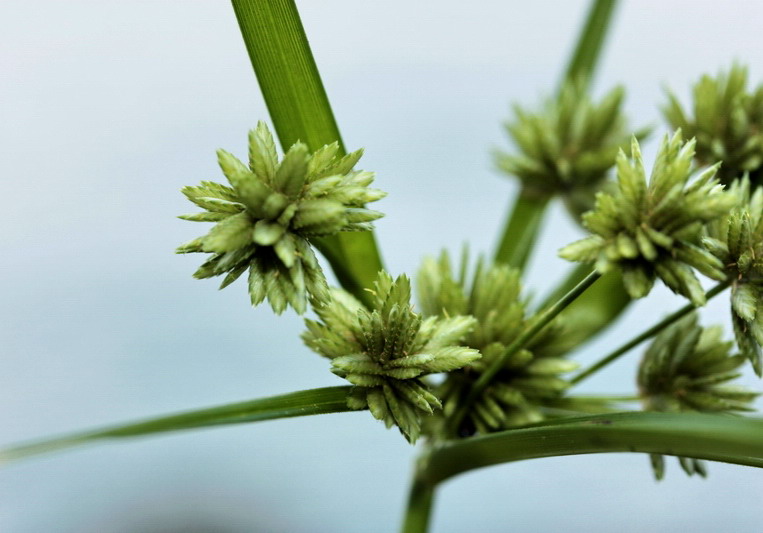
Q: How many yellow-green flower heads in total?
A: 8